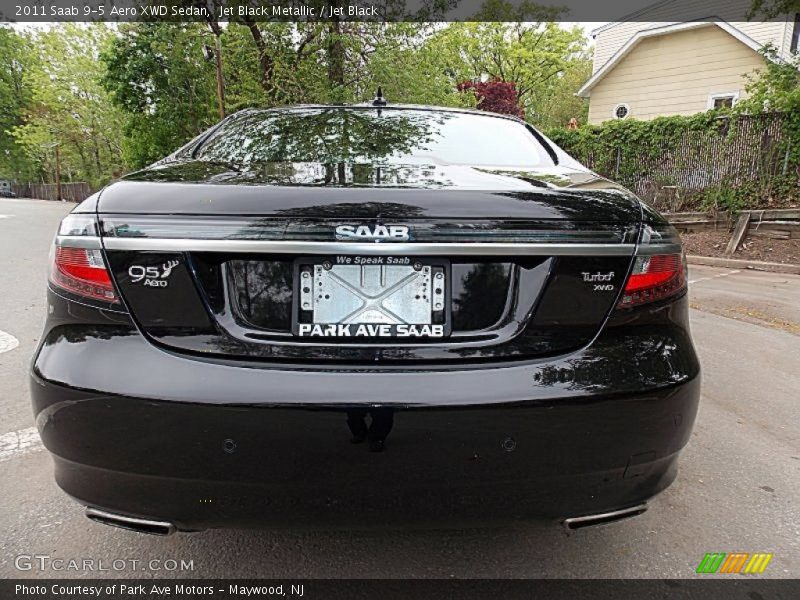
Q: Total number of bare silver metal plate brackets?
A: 1